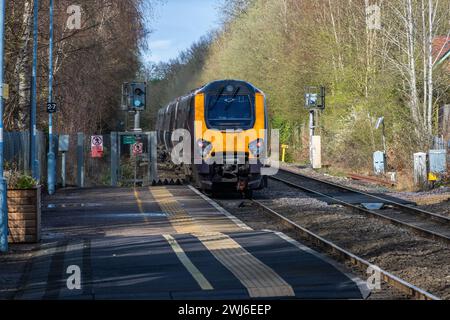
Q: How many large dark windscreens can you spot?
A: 1